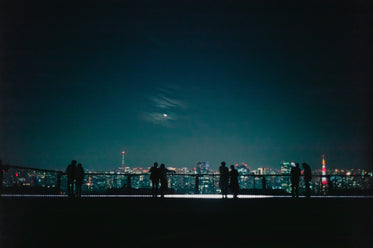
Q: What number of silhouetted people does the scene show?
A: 8